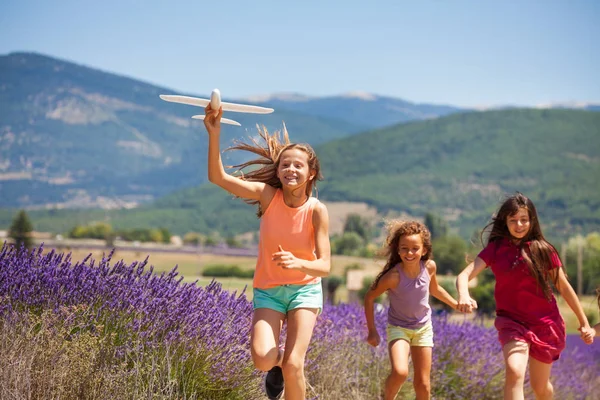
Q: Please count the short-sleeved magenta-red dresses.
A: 1